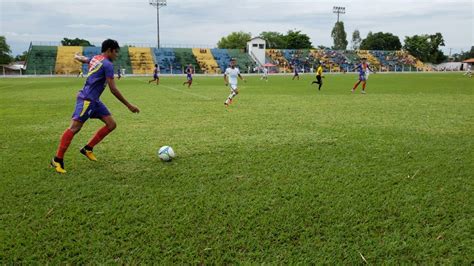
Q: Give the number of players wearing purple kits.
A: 6